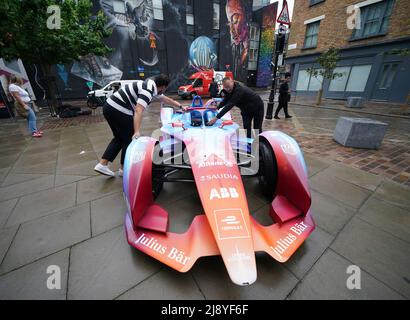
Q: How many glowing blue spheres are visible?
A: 1